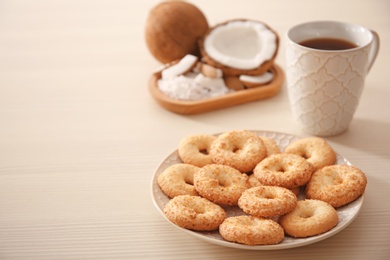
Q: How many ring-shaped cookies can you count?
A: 13